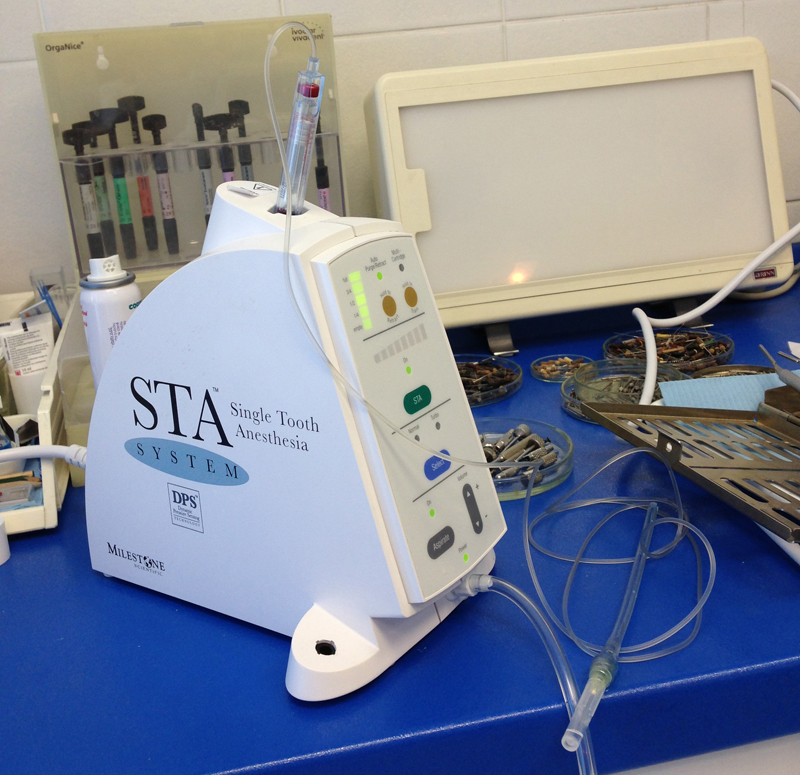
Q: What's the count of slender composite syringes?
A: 9